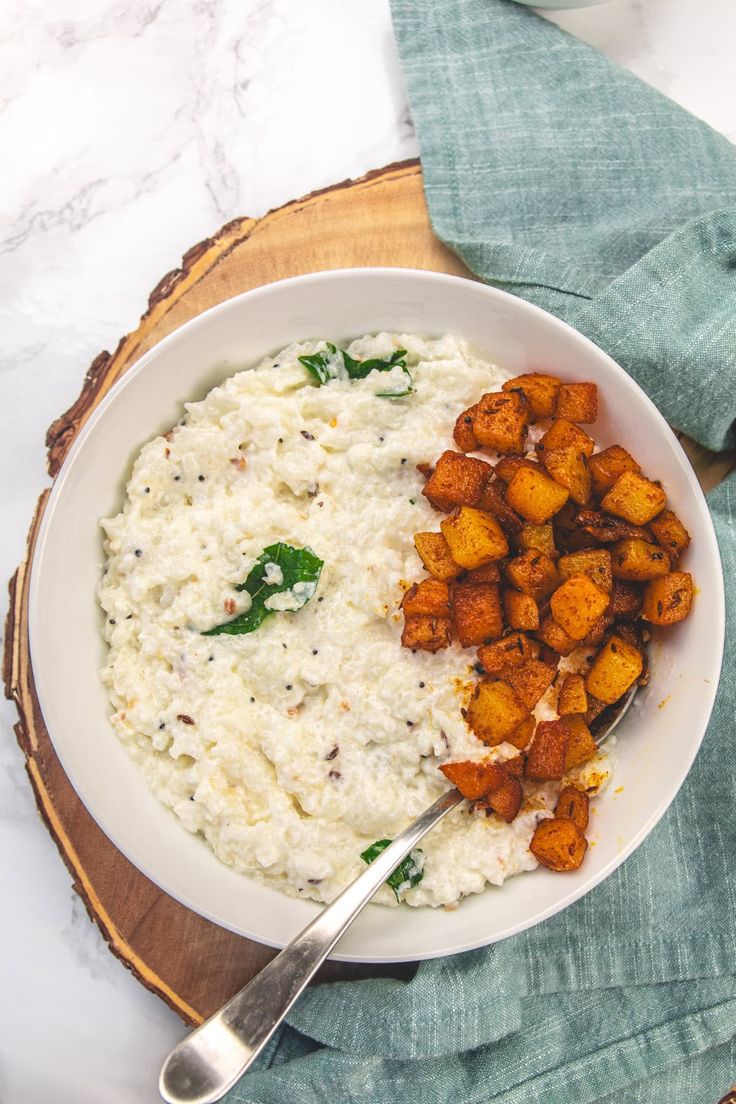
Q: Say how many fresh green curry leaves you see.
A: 3